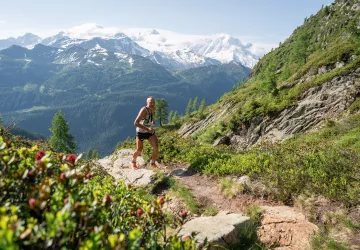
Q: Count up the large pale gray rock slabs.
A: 2